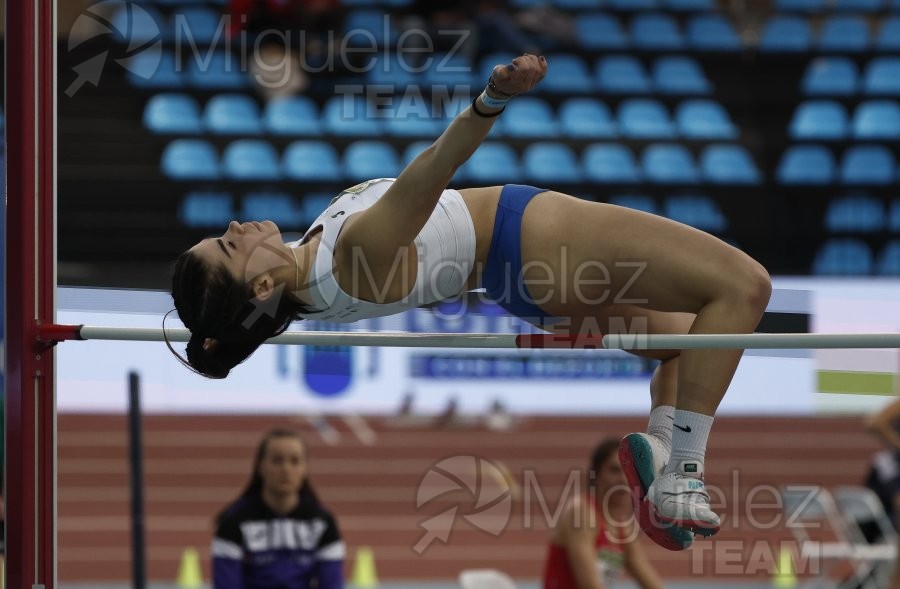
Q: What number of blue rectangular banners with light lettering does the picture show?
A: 1